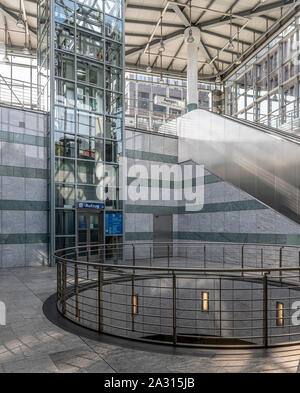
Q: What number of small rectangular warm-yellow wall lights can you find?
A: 3